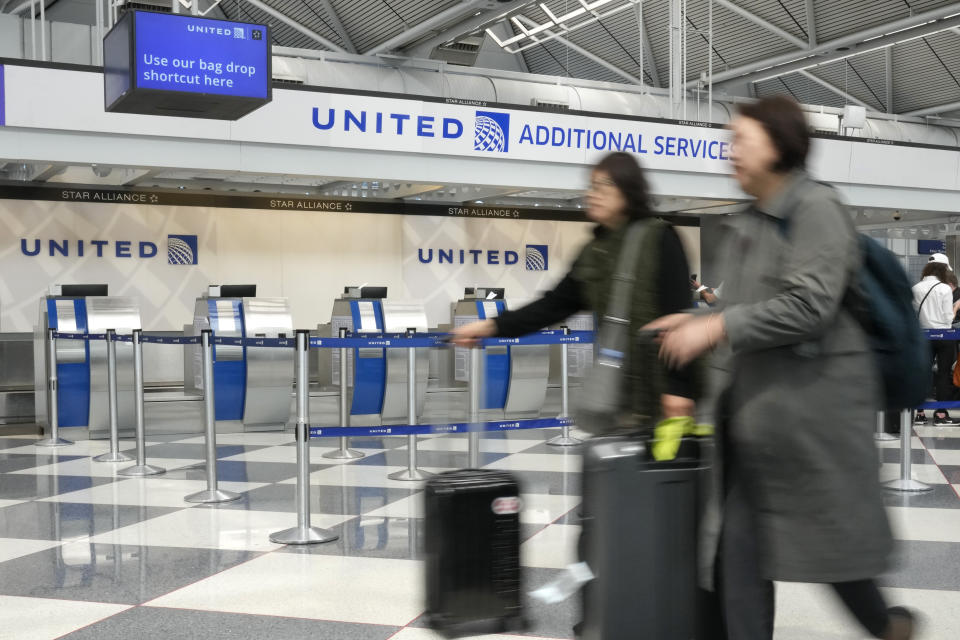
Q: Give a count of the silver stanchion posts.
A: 11